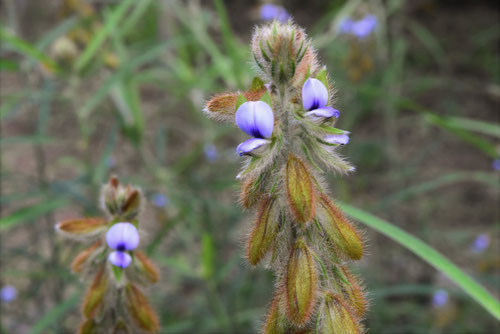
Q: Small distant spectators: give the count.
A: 0